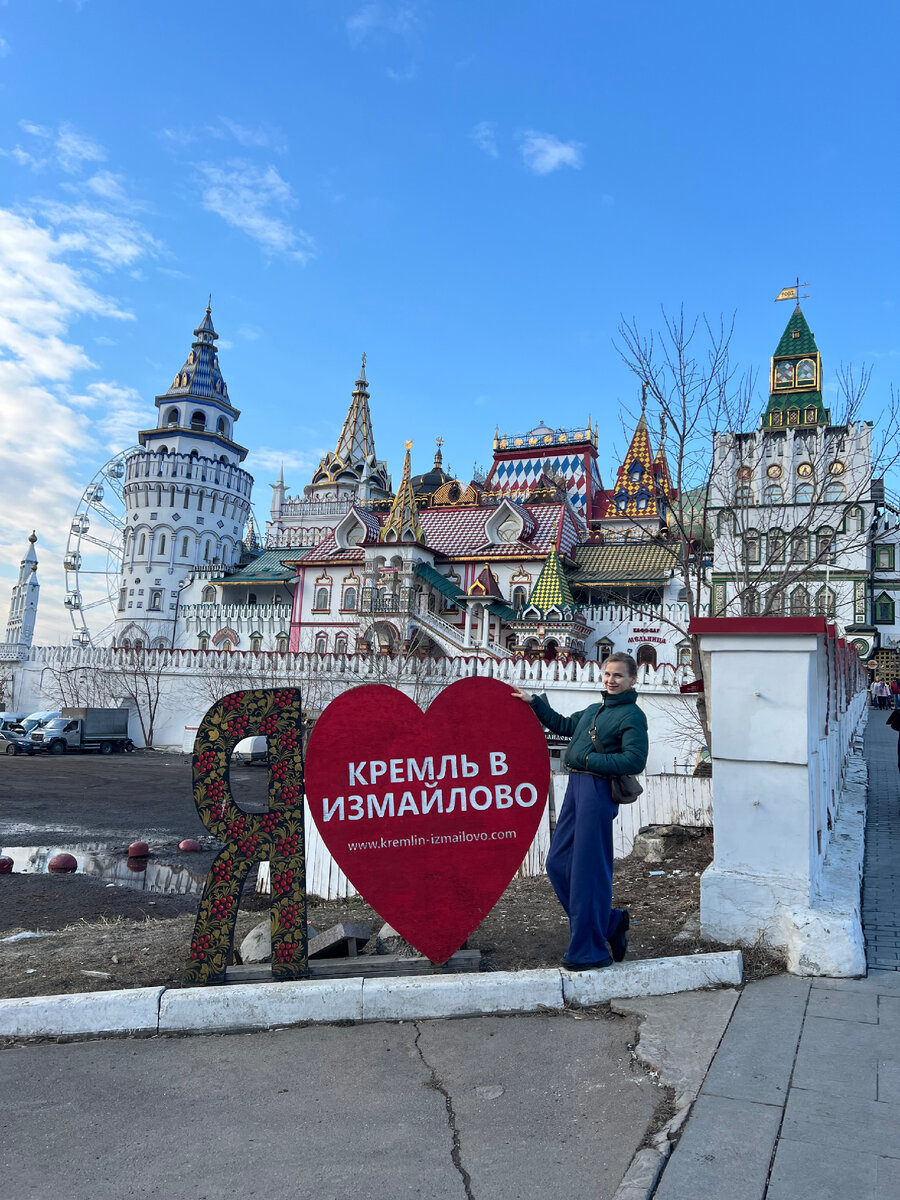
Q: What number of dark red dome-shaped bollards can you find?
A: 4